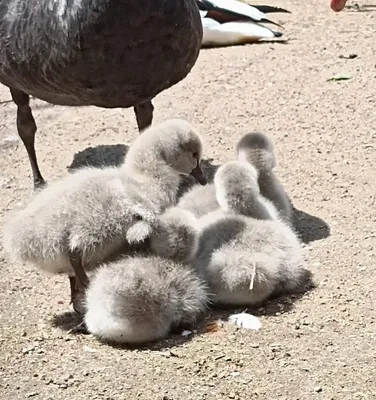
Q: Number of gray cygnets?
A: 5